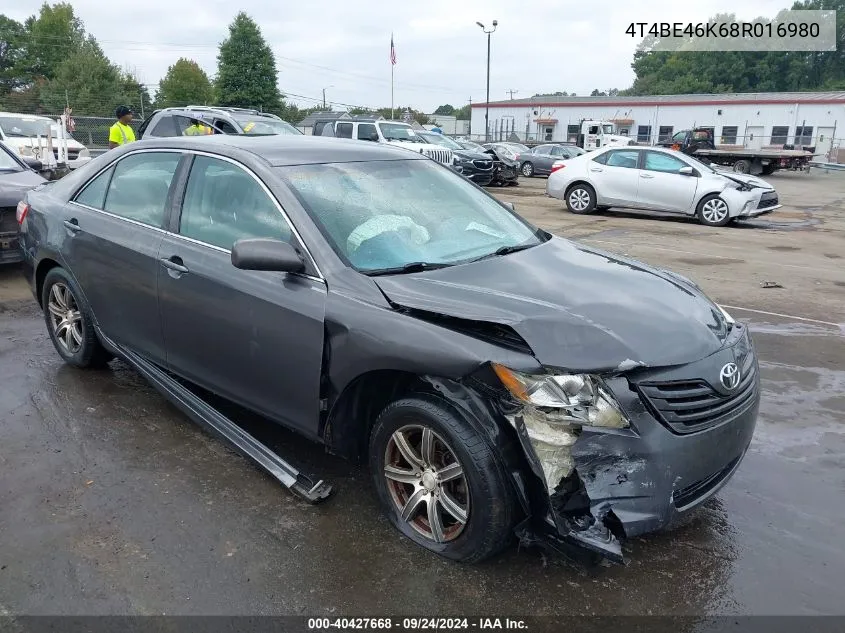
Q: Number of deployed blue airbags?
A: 1